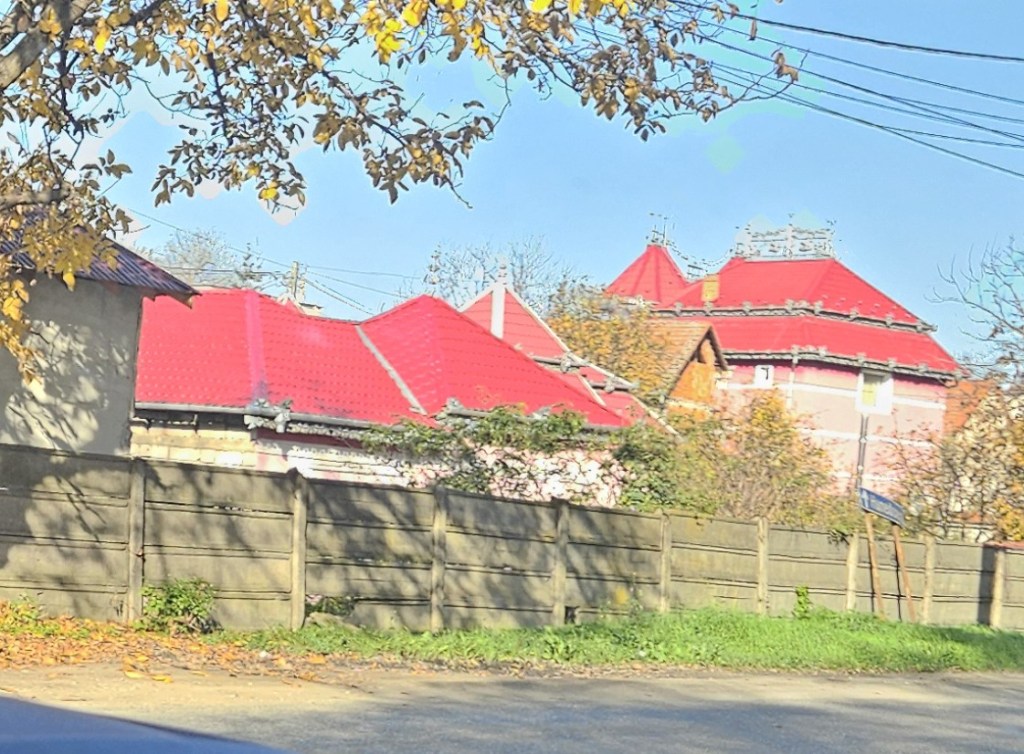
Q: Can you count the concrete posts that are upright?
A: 9